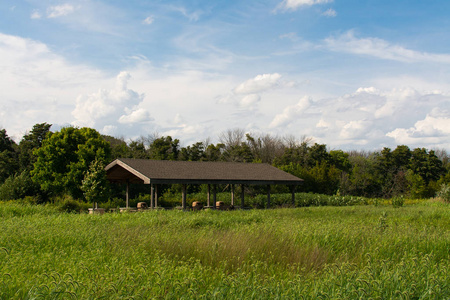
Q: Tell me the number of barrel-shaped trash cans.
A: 3